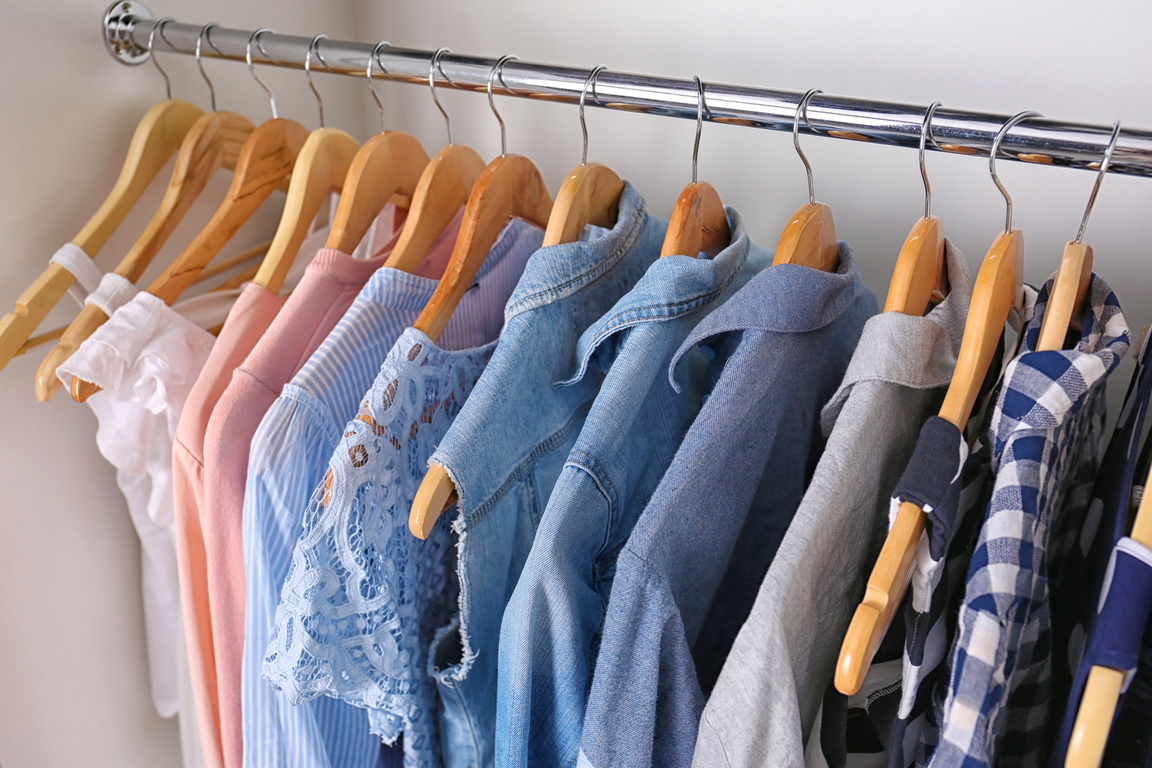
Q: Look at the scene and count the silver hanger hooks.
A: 13